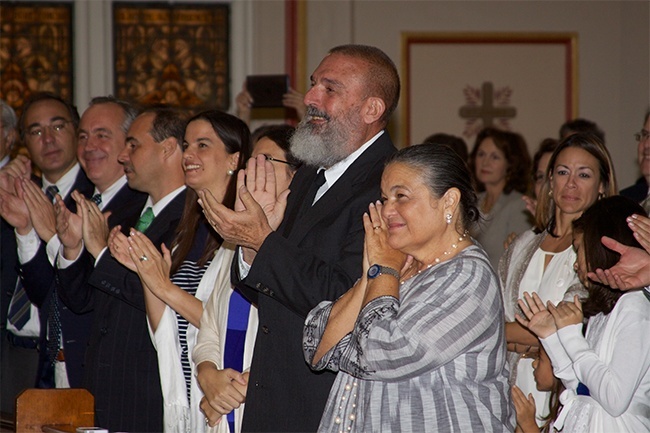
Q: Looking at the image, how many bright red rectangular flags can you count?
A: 0